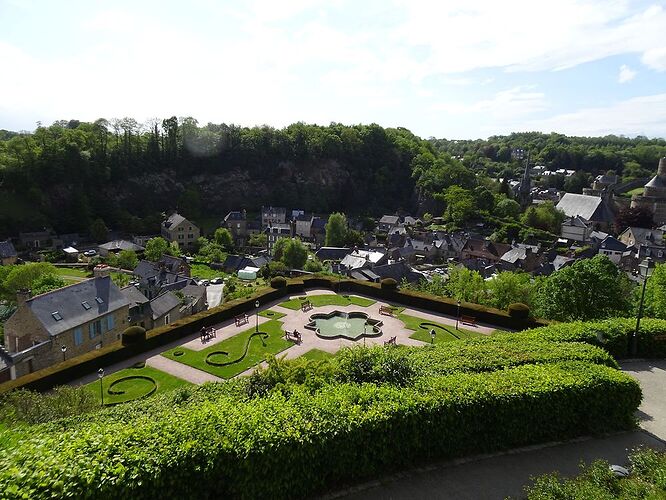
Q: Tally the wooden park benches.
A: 7